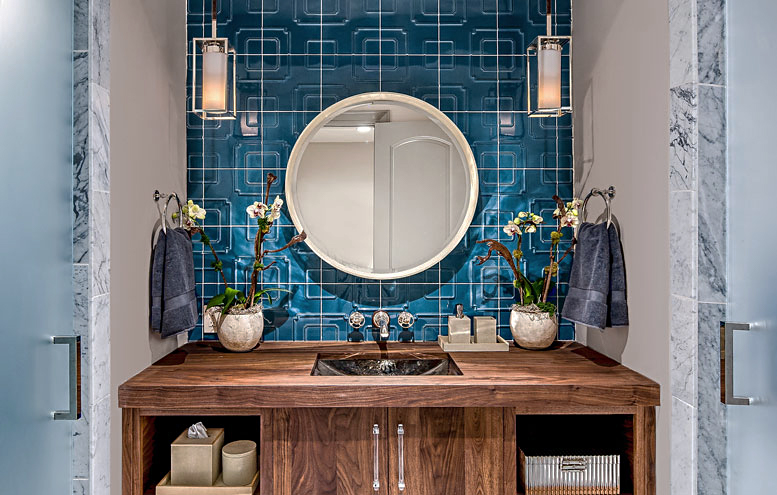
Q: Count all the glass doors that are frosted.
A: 2